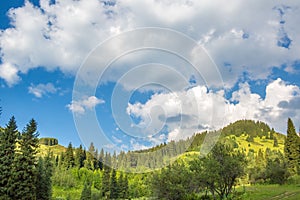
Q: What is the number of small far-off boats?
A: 0